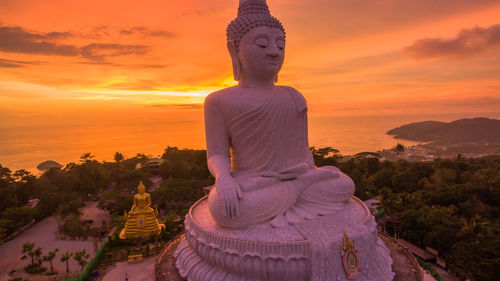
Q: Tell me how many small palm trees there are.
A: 4